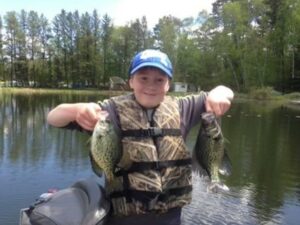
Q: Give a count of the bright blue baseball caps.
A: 1